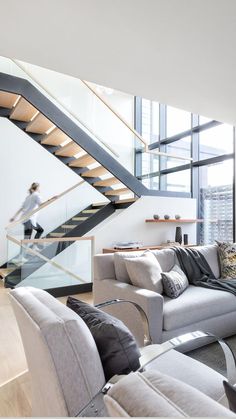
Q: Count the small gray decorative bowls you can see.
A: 3